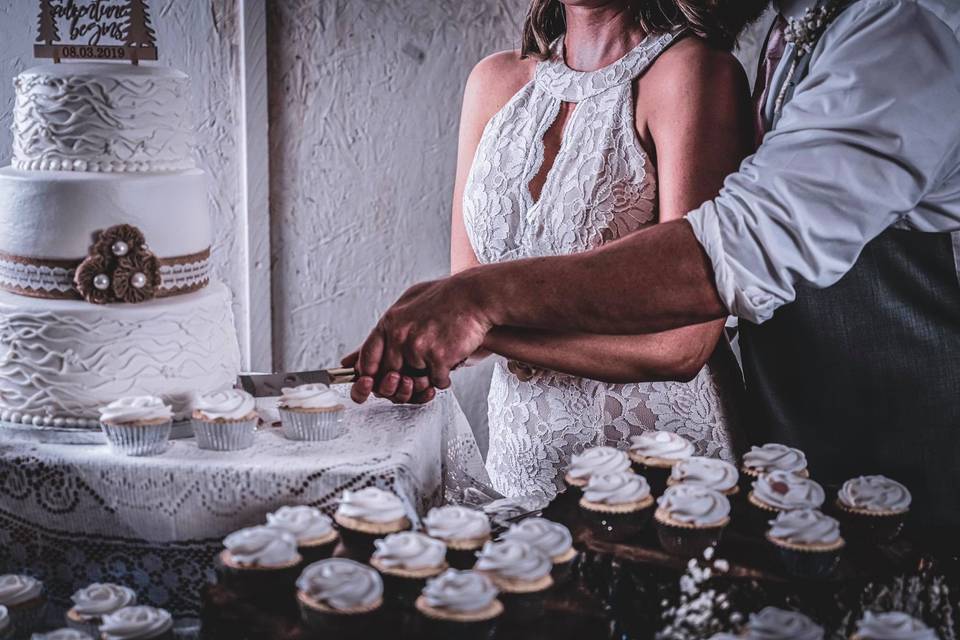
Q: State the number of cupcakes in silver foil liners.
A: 3